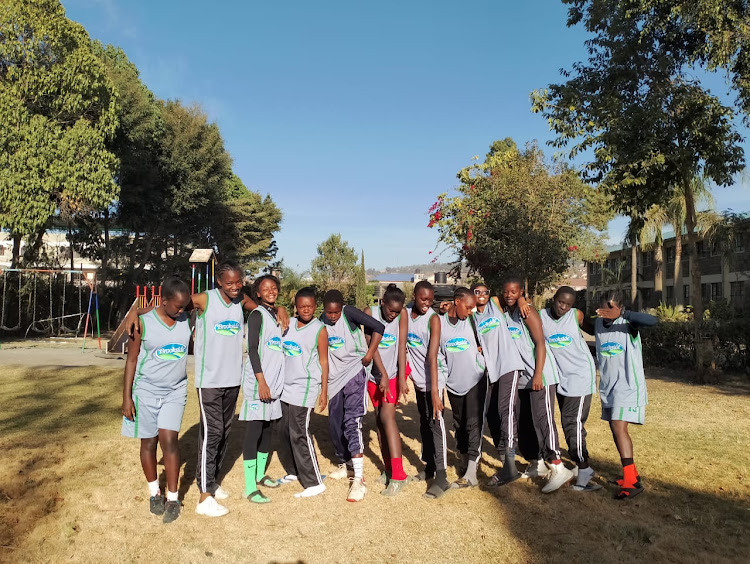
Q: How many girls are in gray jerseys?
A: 12